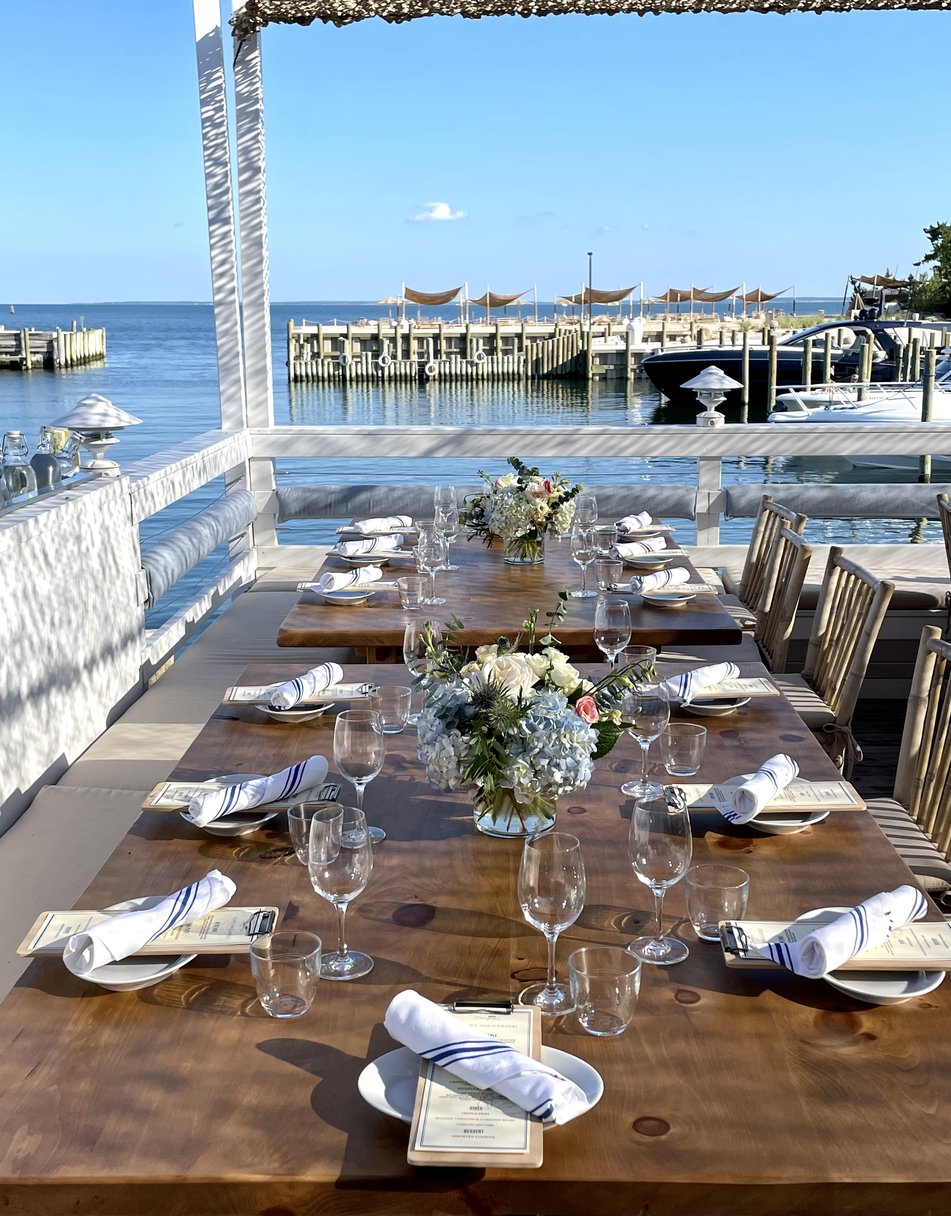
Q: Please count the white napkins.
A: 13